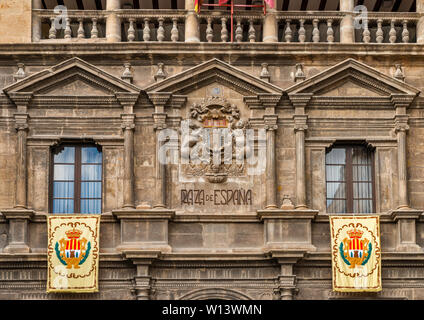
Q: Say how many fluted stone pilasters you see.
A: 6